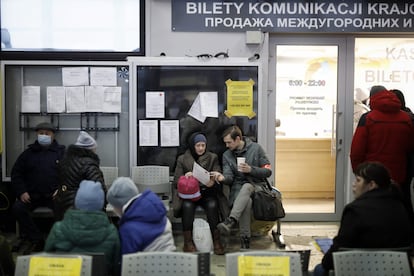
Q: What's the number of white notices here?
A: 12